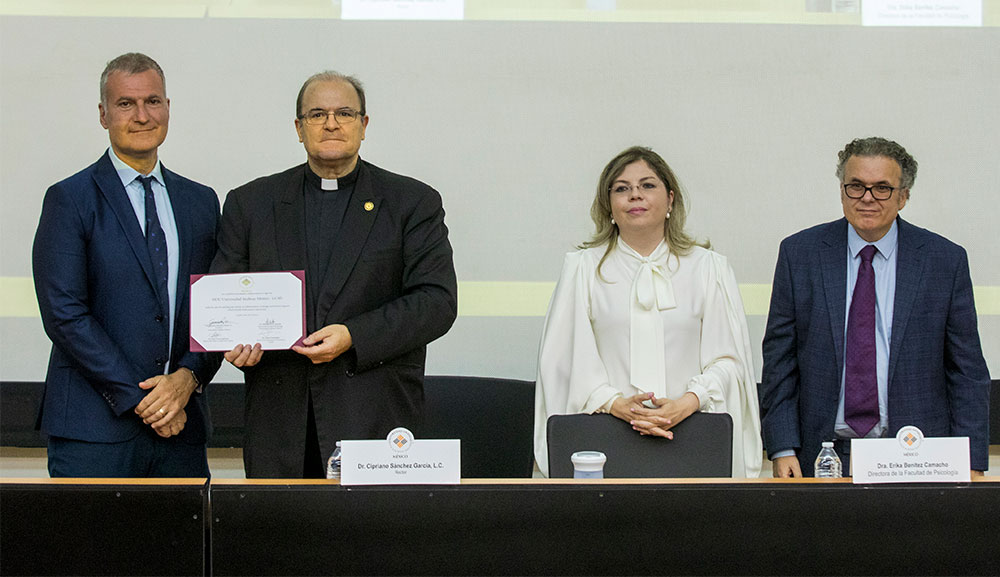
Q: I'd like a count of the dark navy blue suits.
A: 2